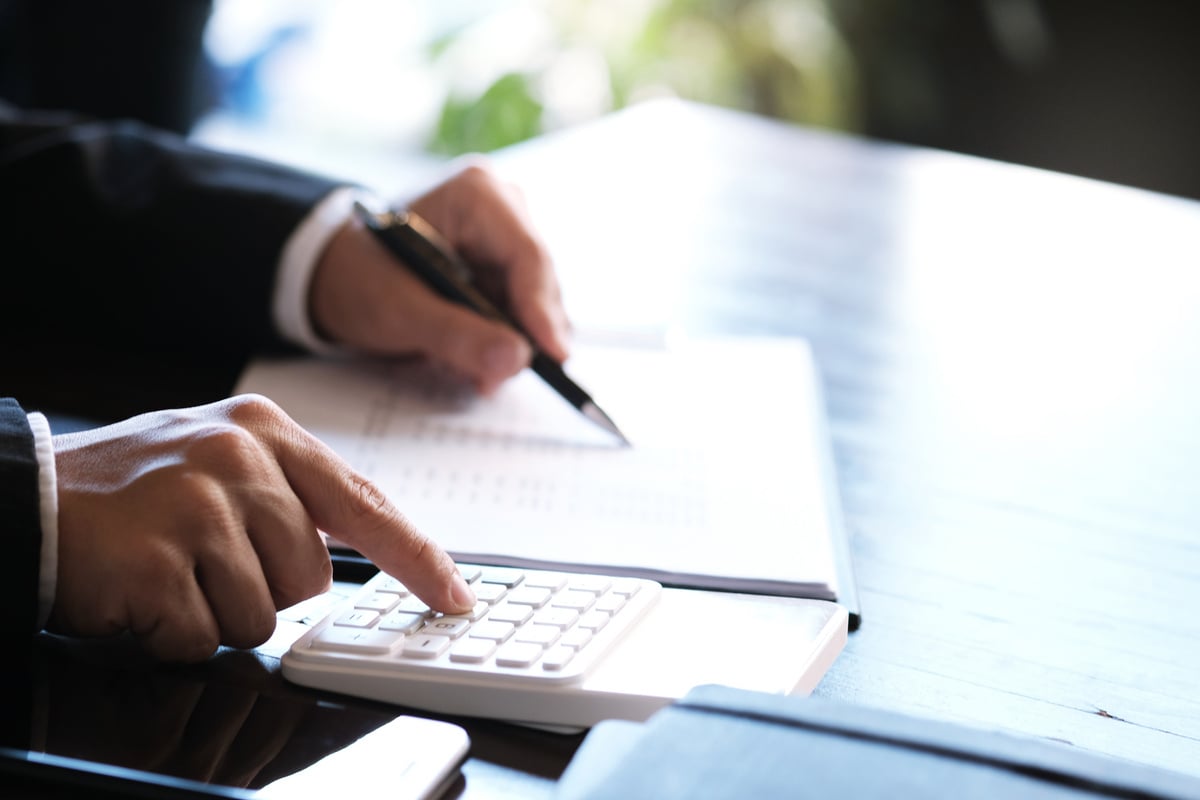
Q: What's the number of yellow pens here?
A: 0